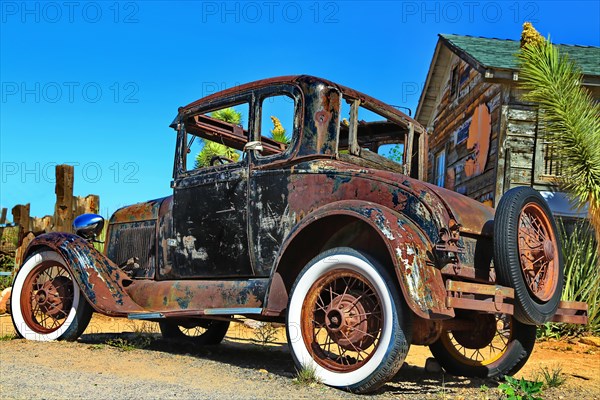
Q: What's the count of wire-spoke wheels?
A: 5